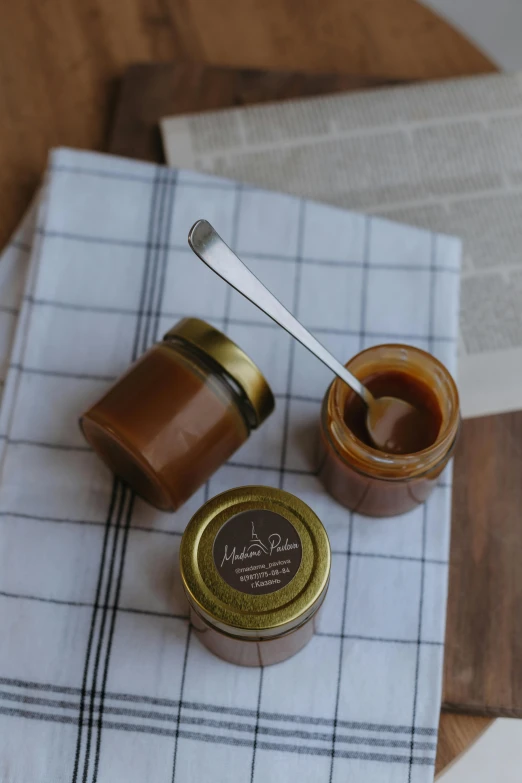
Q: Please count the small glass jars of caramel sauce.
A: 3